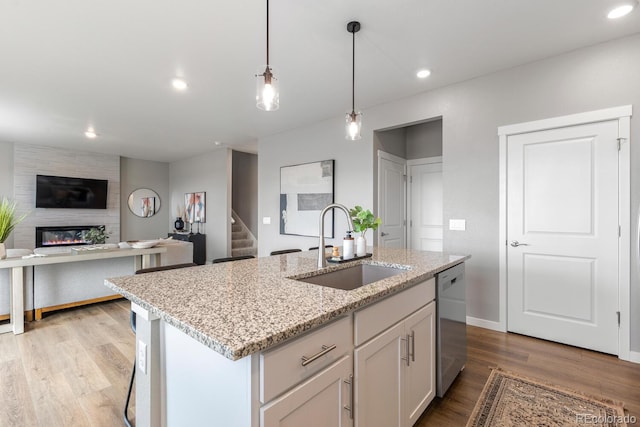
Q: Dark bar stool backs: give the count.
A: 4